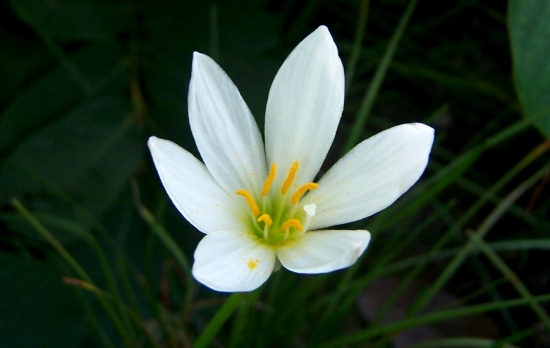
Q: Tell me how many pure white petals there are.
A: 6